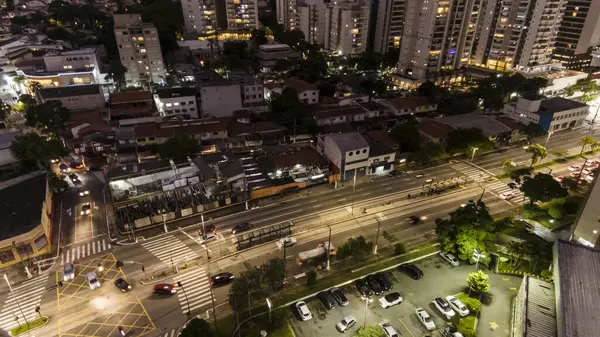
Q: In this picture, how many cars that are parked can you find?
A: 15